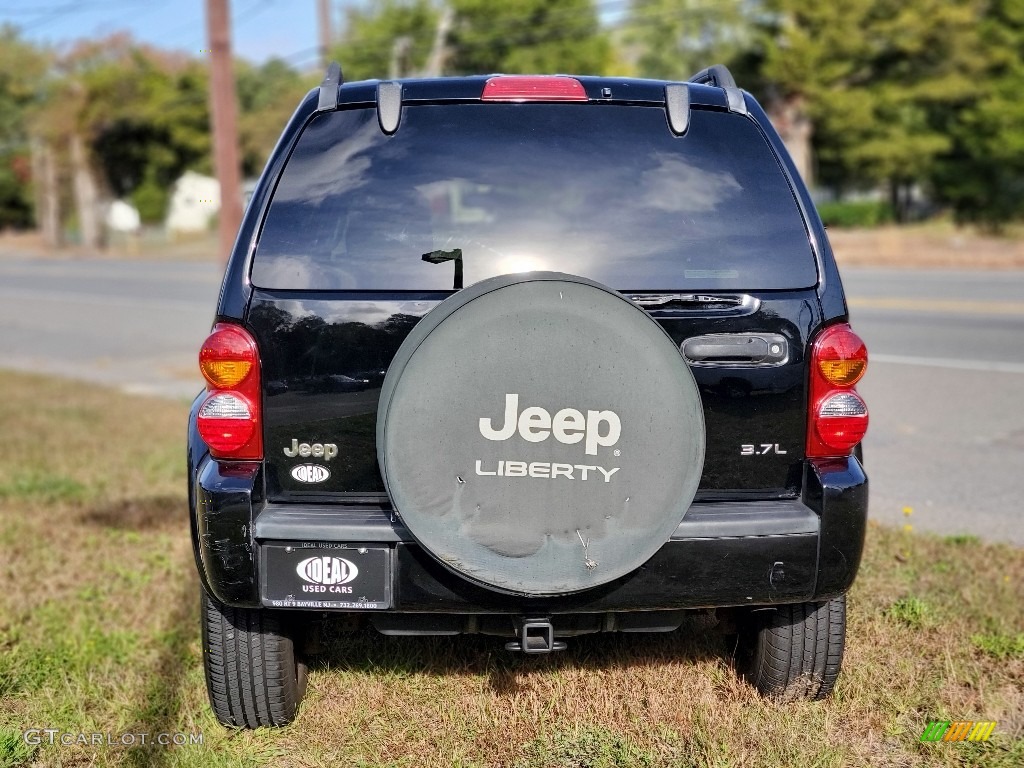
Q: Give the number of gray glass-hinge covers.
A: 2